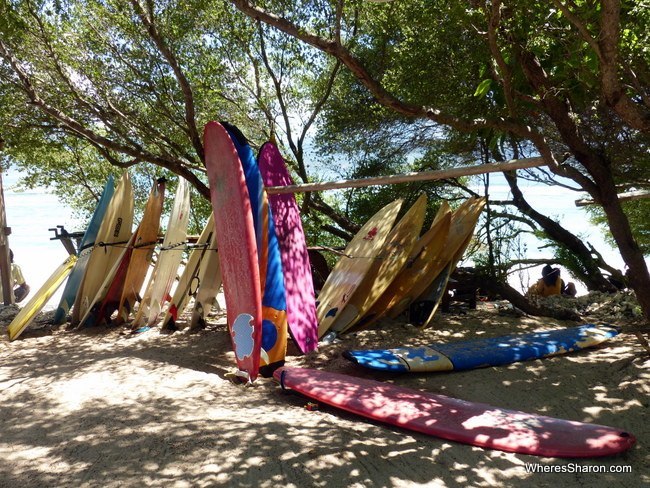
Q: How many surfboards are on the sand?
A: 2